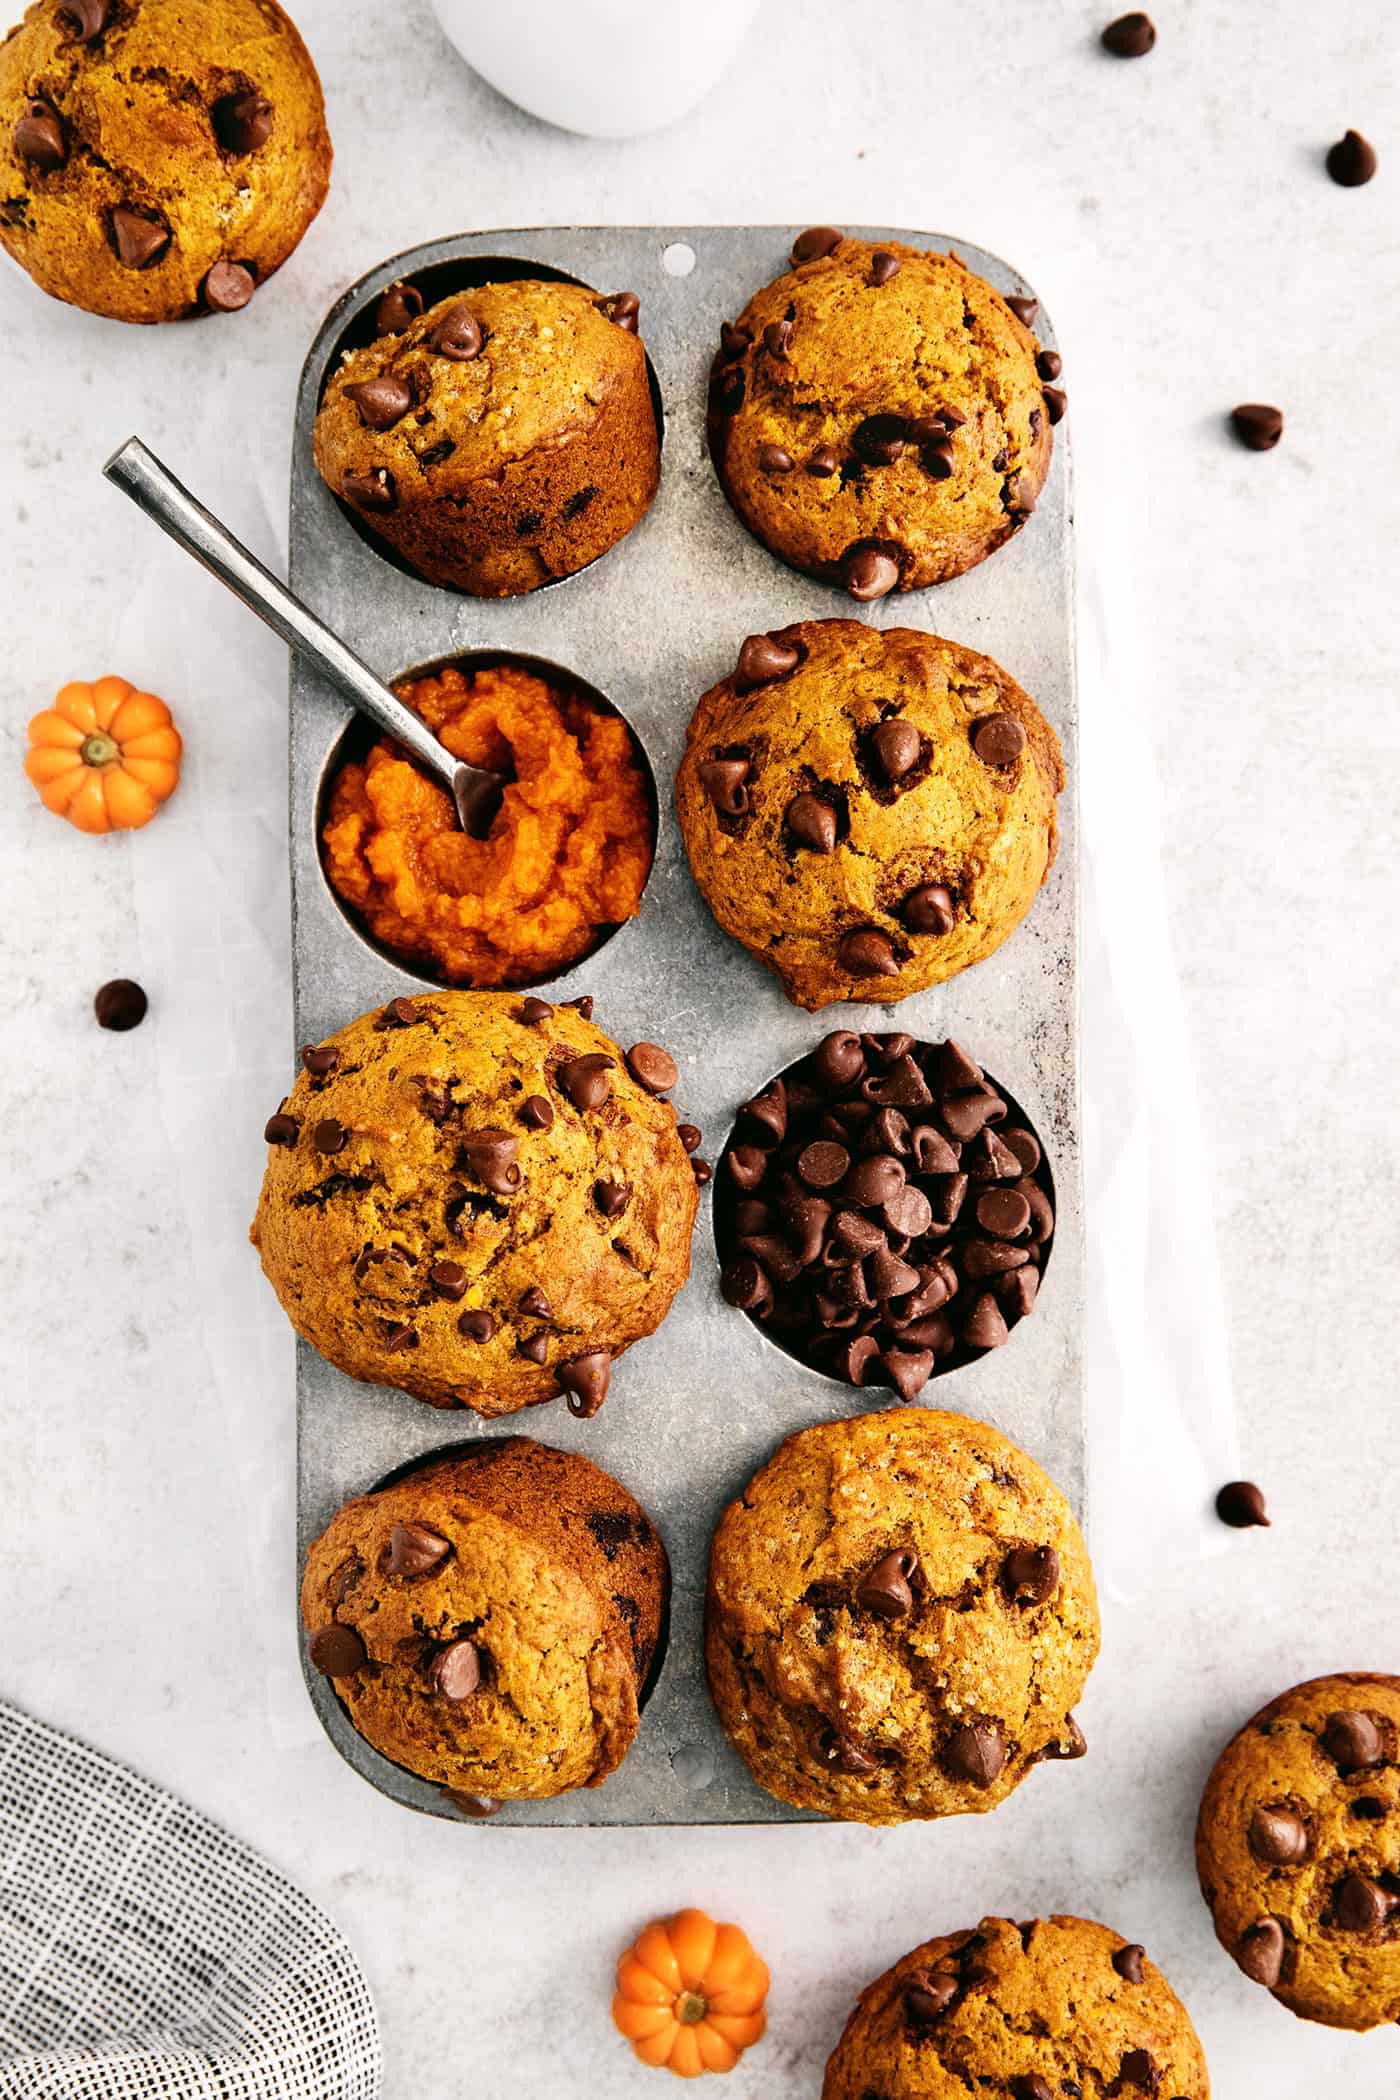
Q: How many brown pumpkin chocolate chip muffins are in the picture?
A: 9